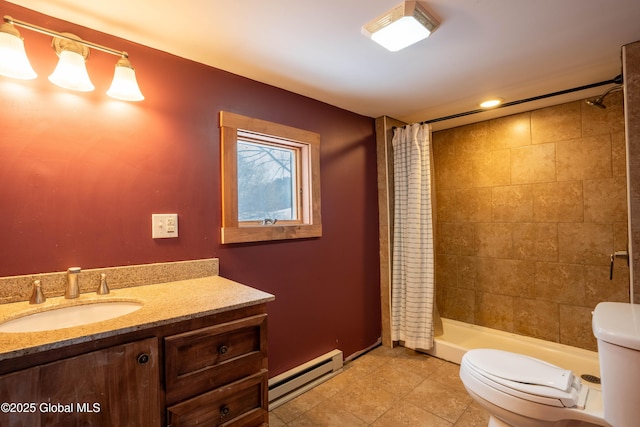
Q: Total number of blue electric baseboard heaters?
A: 0